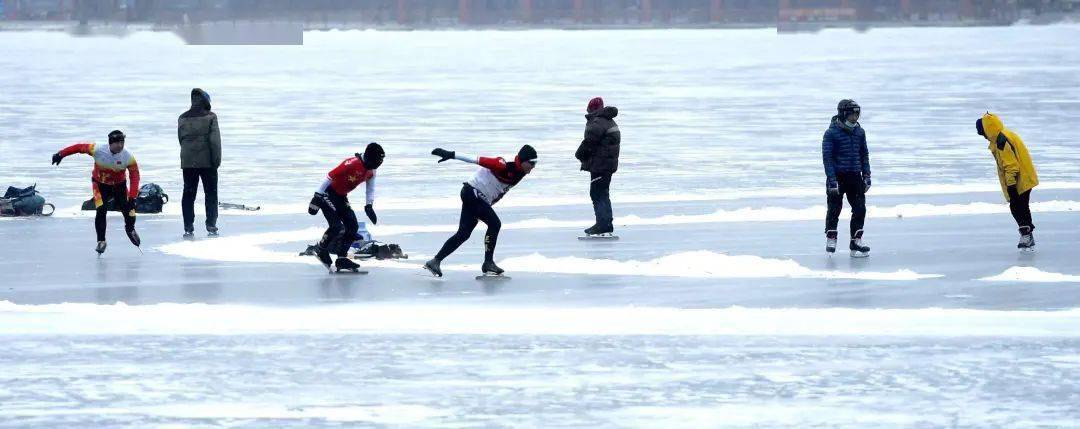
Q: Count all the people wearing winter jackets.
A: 4